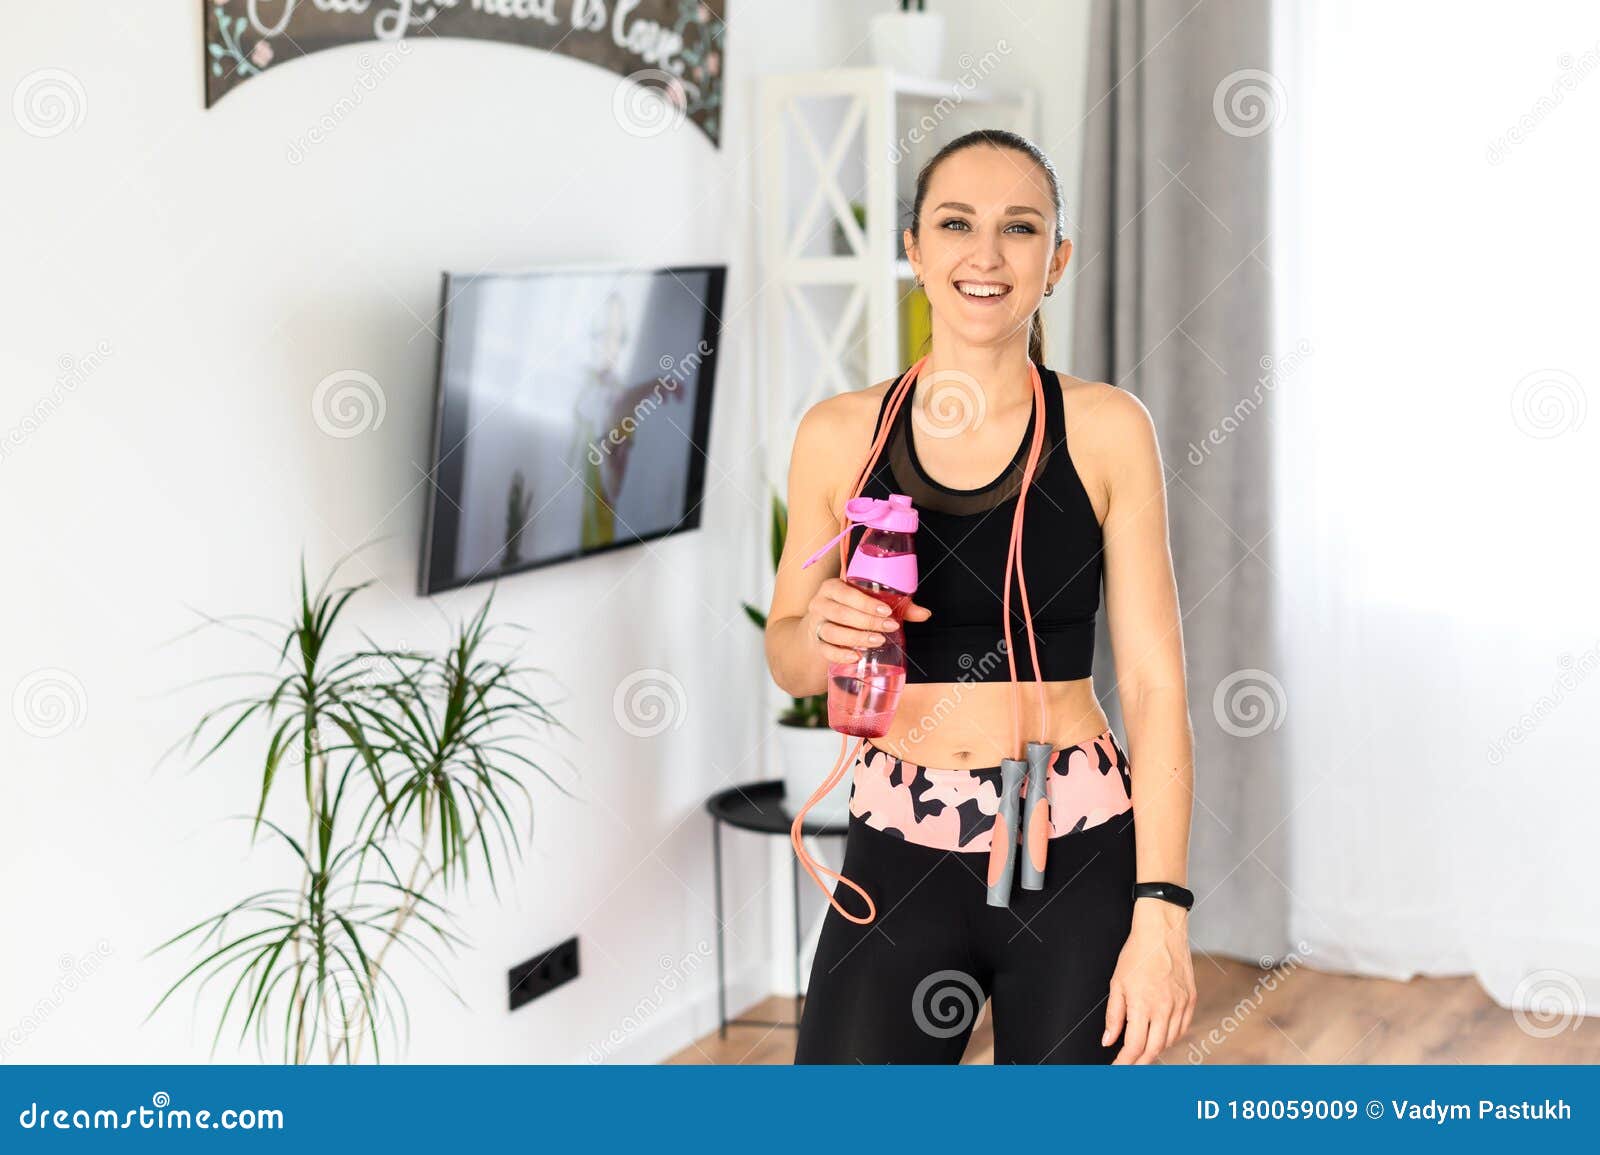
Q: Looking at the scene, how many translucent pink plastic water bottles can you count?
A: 1